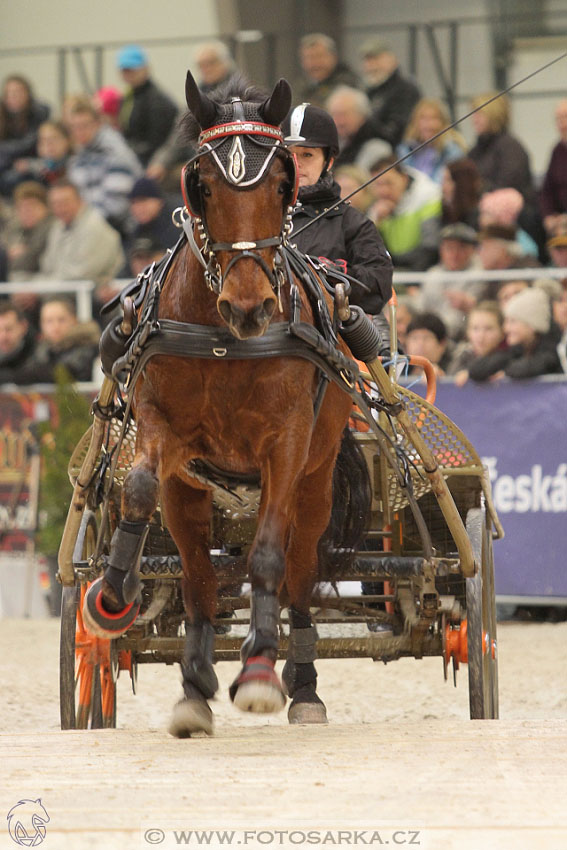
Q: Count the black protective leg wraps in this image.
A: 4